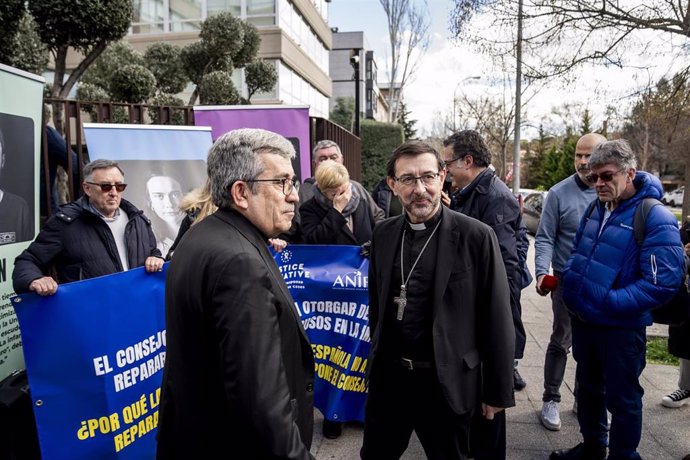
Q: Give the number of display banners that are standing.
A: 3